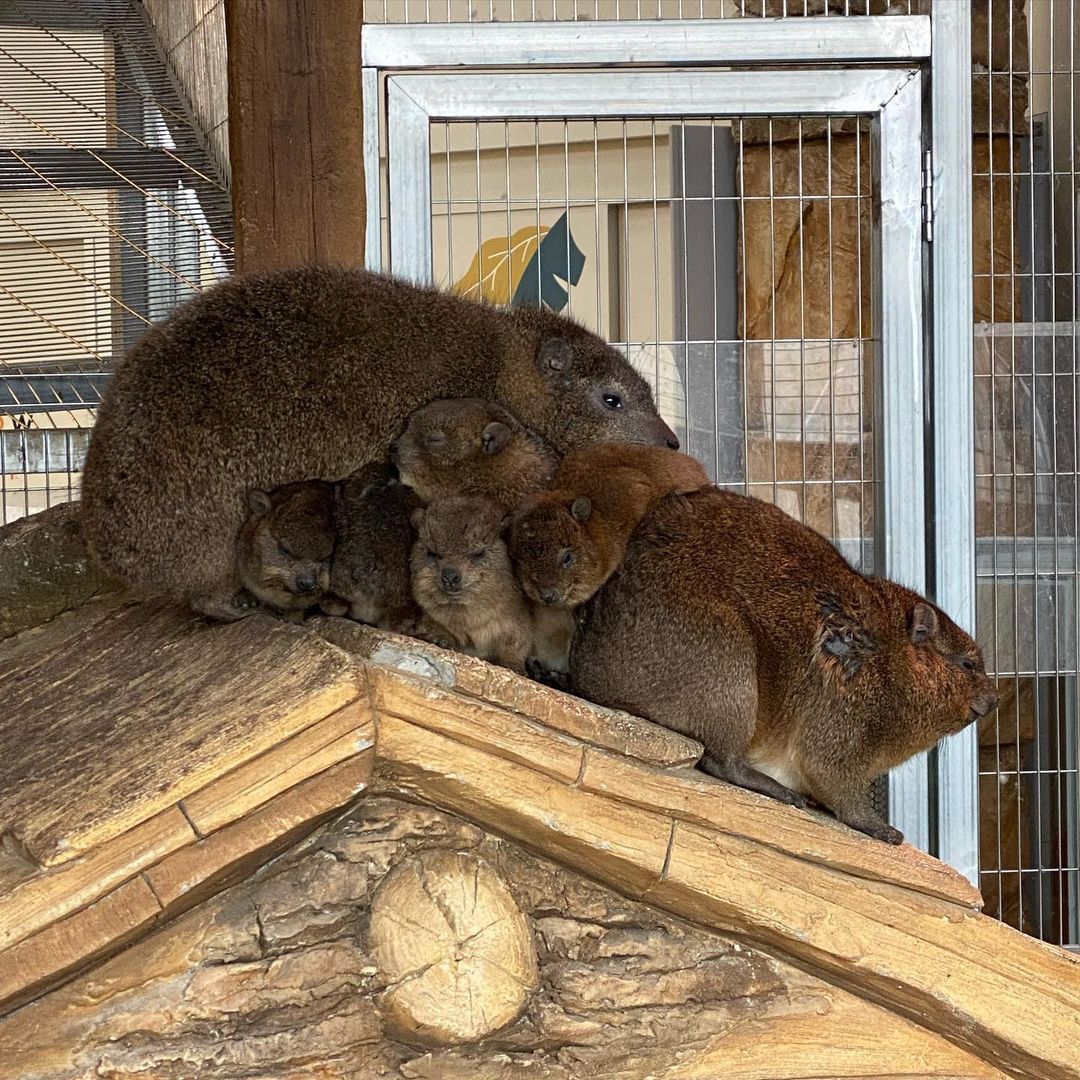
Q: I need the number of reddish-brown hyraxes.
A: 2